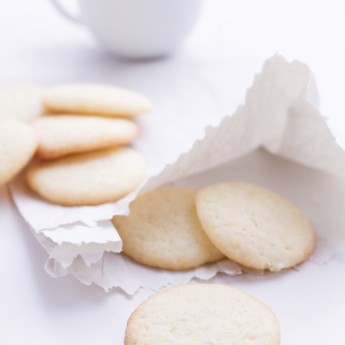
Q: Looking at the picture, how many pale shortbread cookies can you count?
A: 8